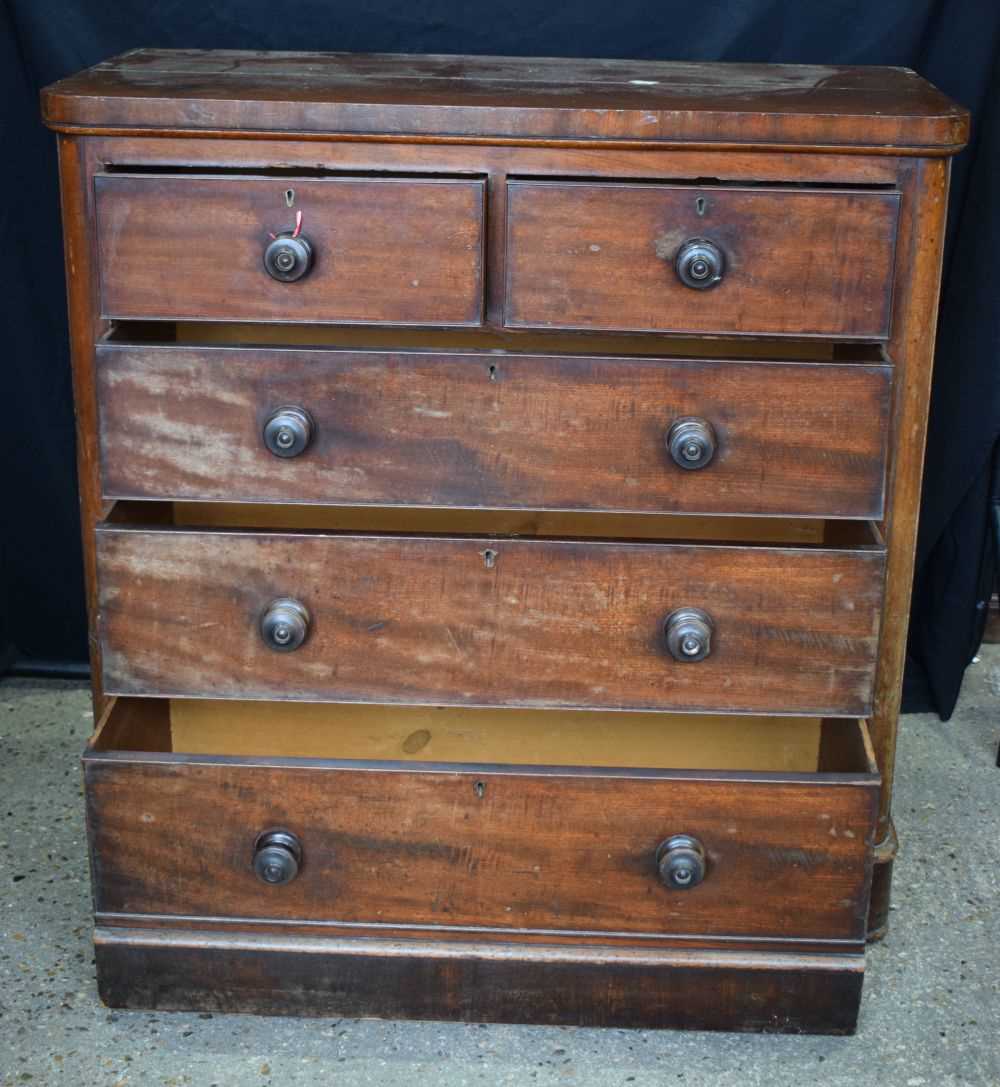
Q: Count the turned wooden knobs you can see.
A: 8